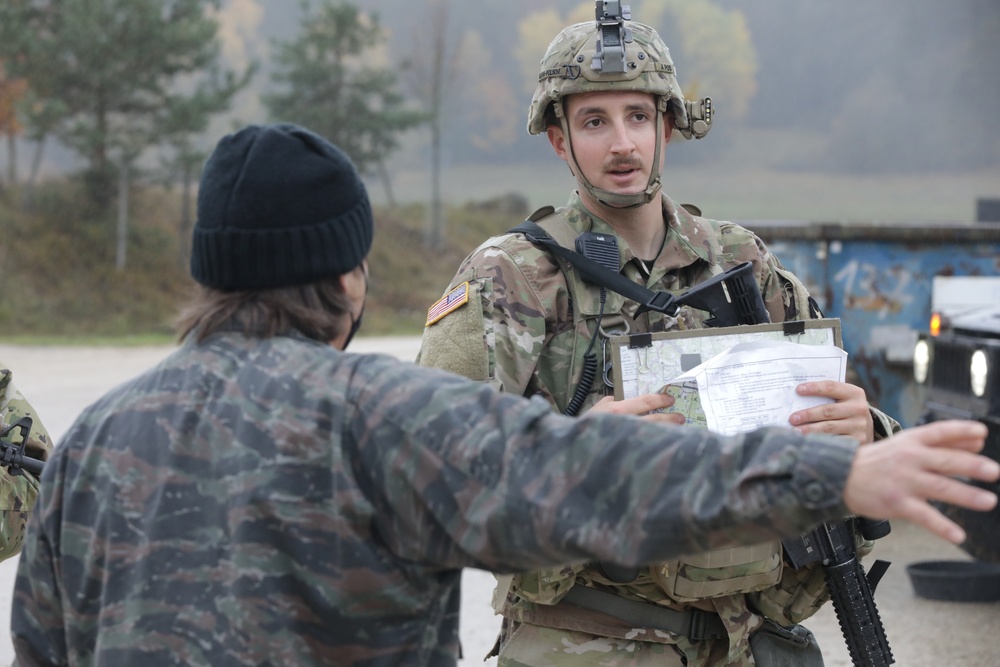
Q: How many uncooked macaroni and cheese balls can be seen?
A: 0